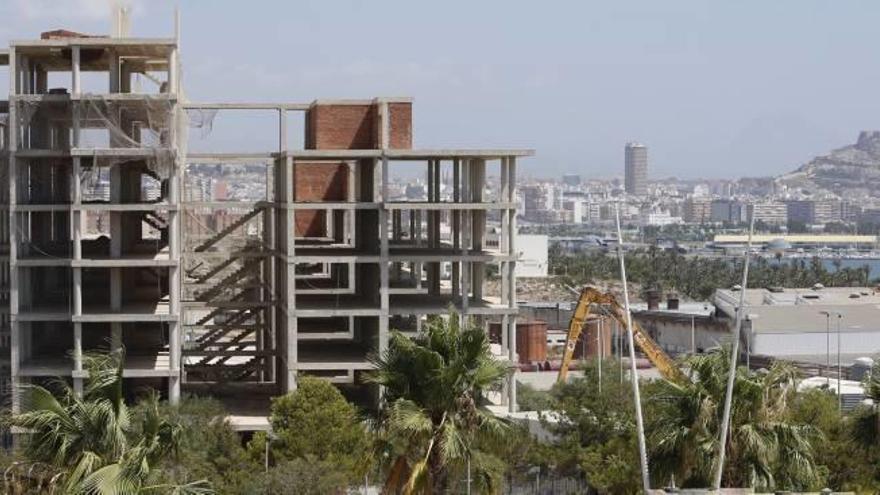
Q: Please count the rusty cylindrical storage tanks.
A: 2